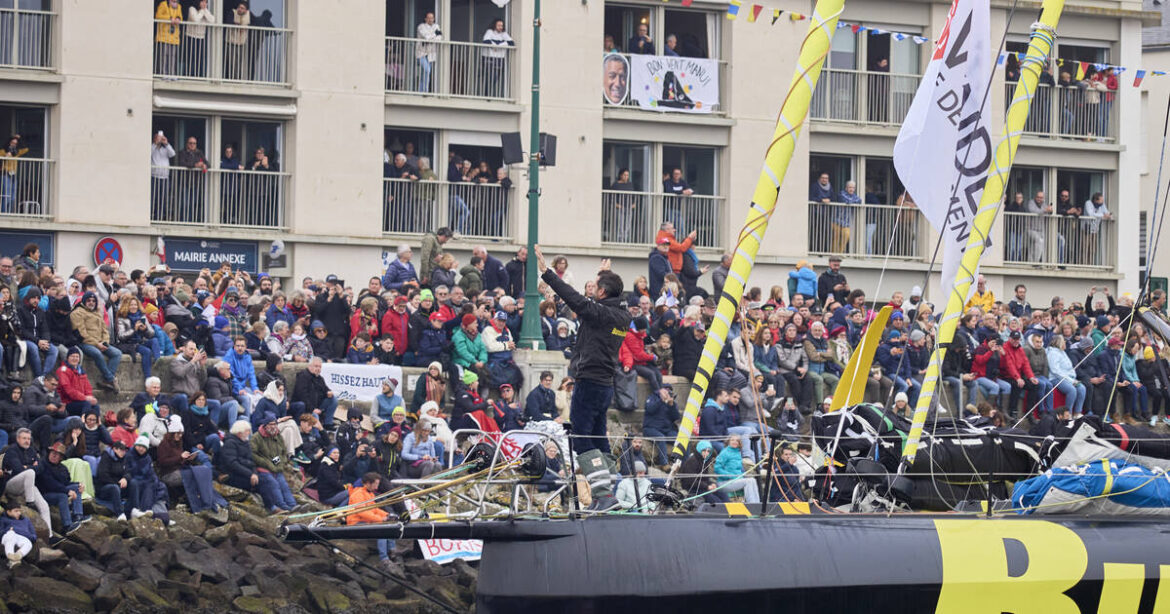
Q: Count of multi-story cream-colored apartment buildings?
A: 1